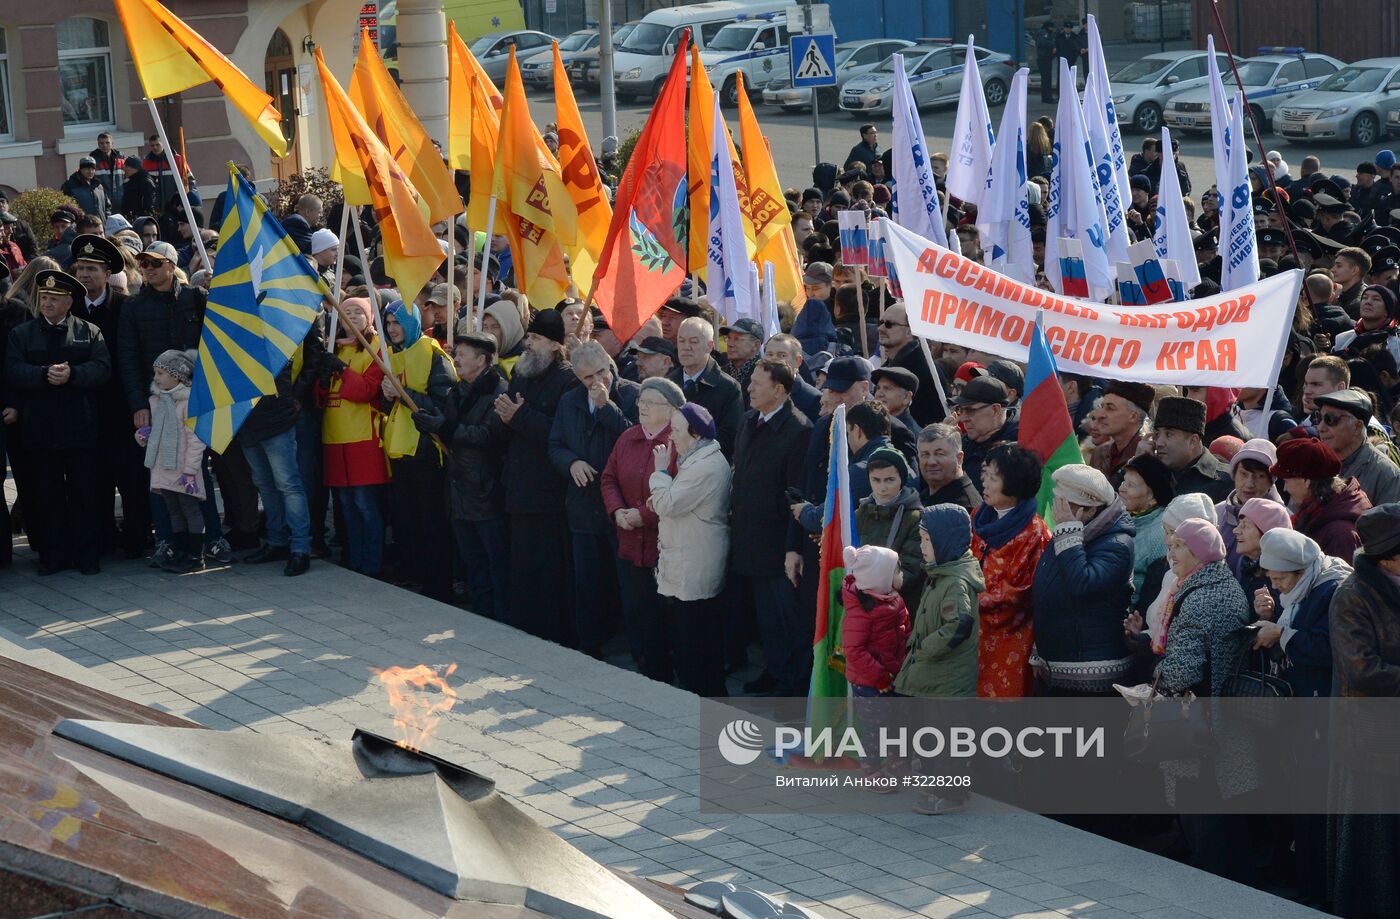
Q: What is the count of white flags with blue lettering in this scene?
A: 11